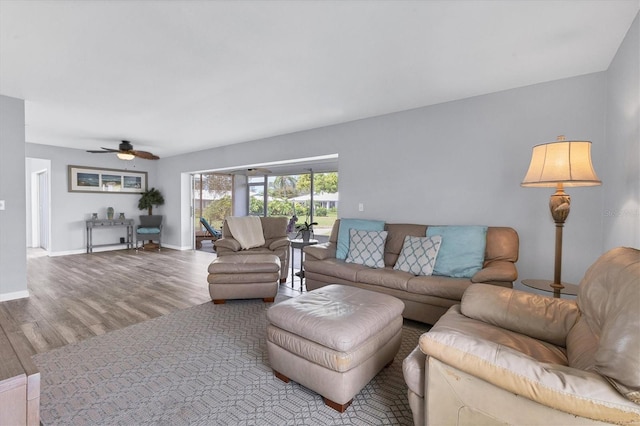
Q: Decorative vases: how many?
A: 3